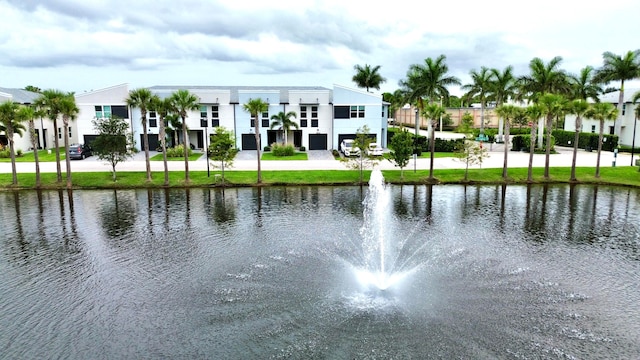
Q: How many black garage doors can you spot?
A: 6